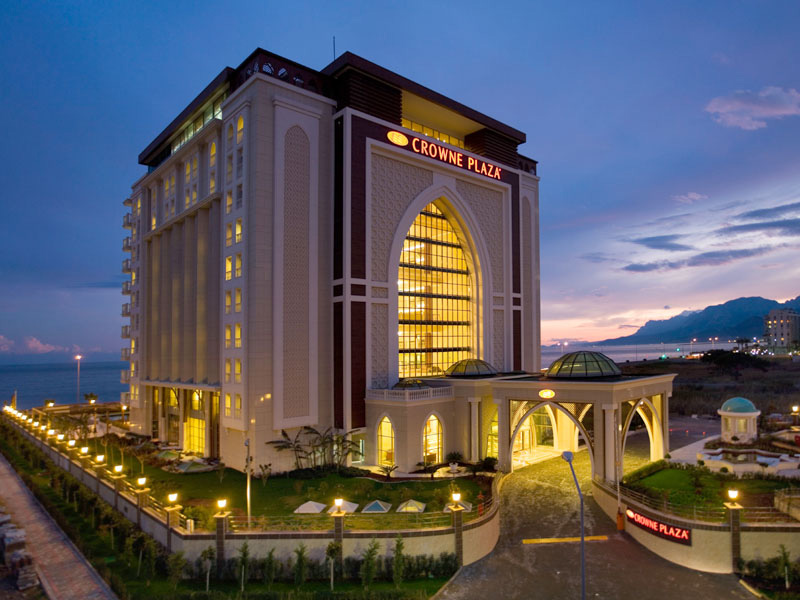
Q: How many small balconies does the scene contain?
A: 9